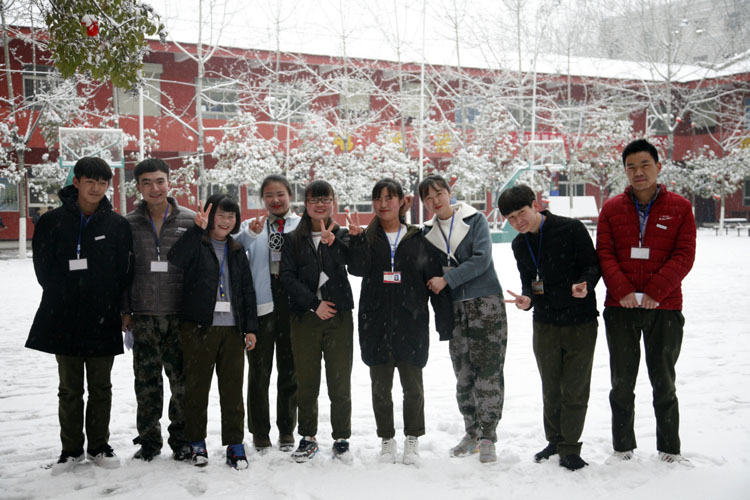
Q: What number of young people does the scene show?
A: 9